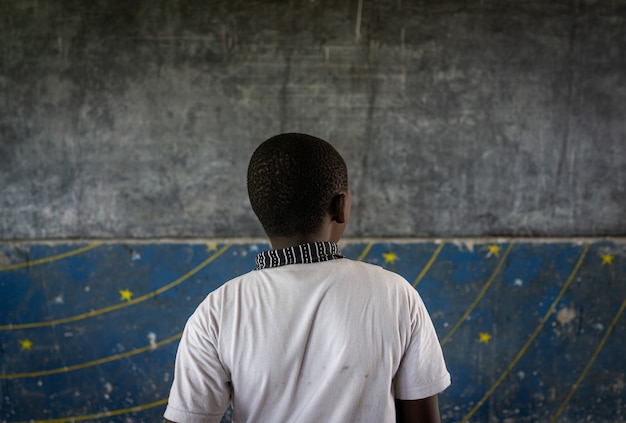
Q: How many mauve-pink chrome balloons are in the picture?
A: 0